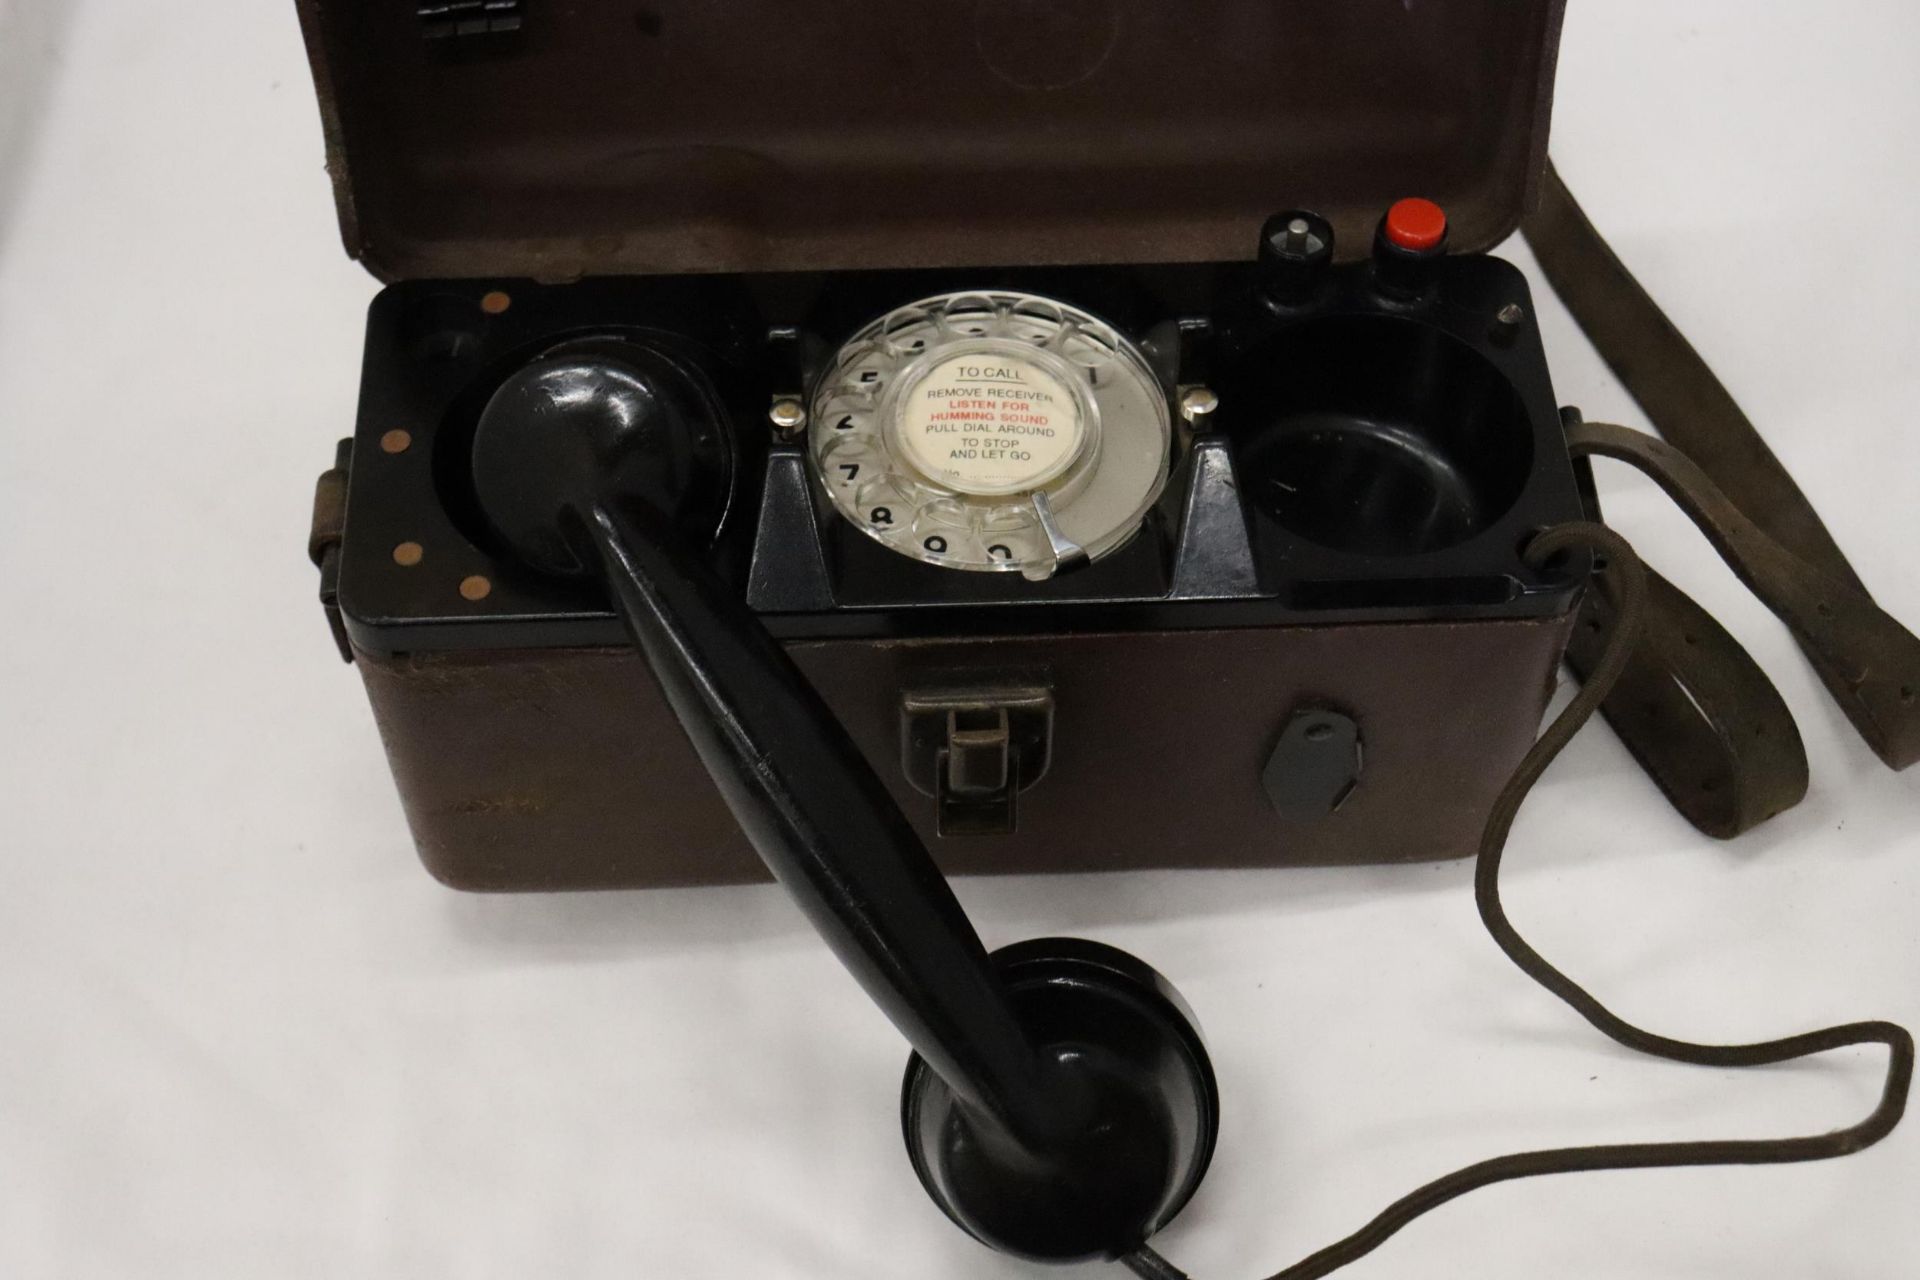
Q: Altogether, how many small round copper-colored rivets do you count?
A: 4